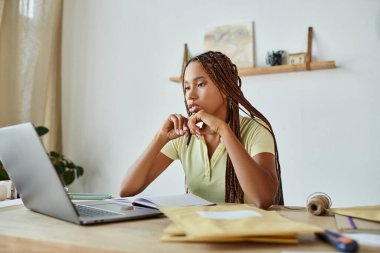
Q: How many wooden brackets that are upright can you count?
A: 2